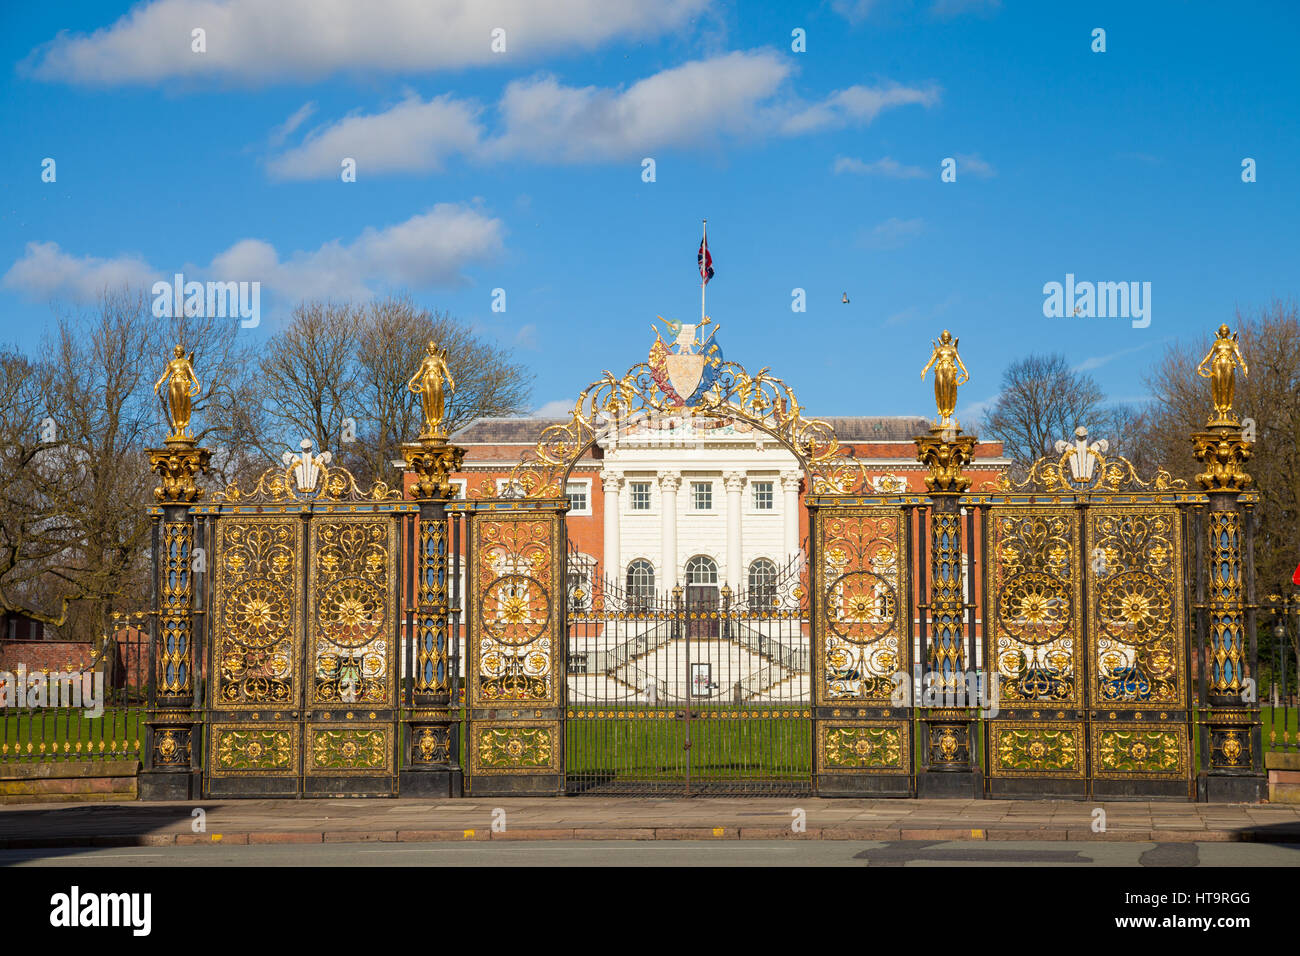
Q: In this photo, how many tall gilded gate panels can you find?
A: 6